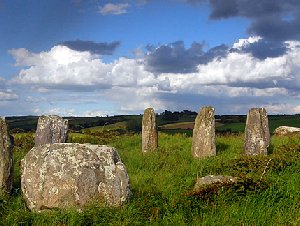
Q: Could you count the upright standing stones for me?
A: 5